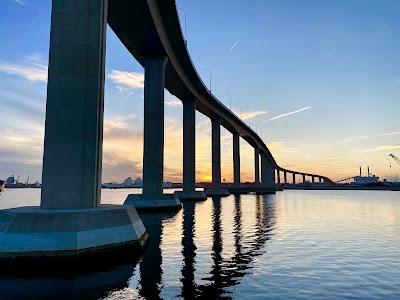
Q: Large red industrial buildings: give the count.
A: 0